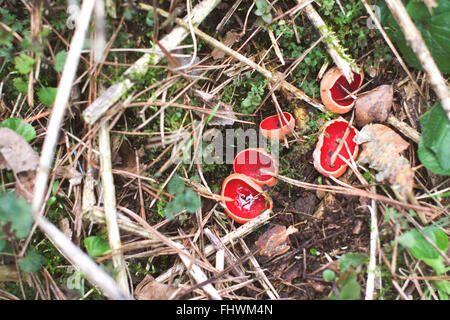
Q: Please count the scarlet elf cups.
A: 5